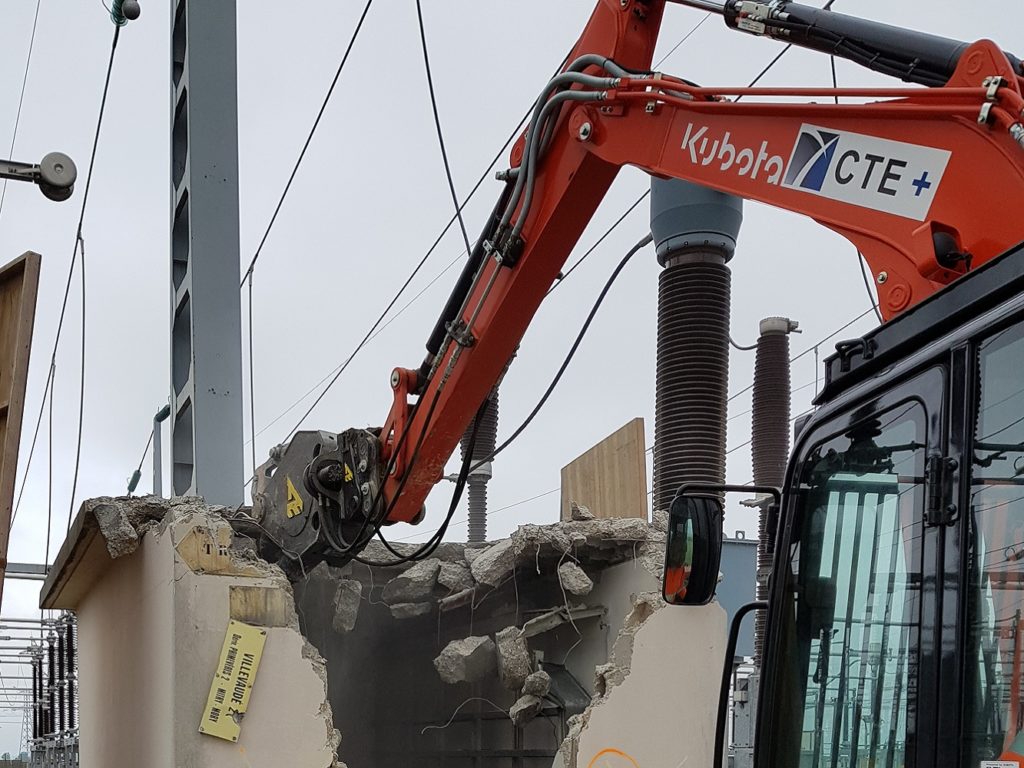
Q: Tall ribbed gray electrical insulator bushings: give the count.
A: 3